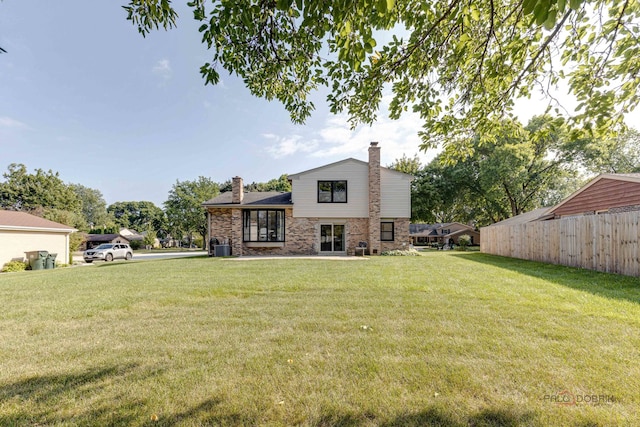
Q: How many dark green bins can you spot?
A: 2